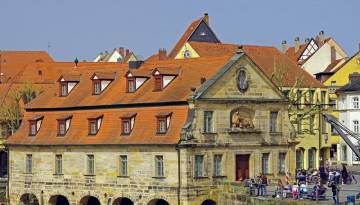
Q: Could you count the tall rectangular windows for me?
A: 11